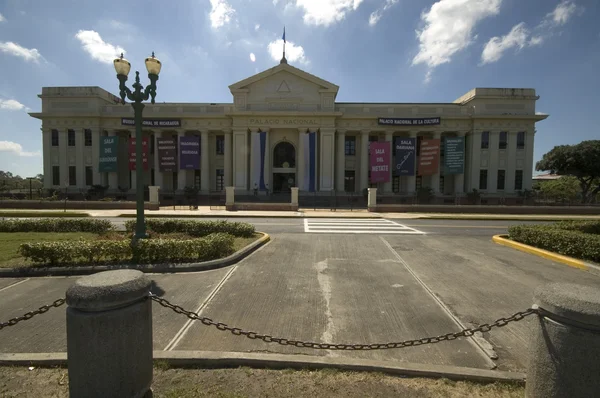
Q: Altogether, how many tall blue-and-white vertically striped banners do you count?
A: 2